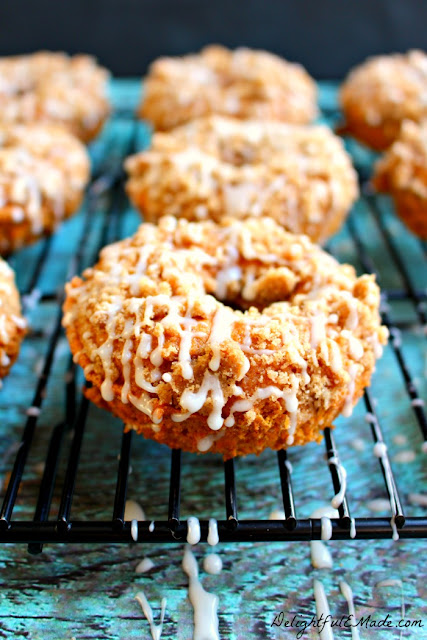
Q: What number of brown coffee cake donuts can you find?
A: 8